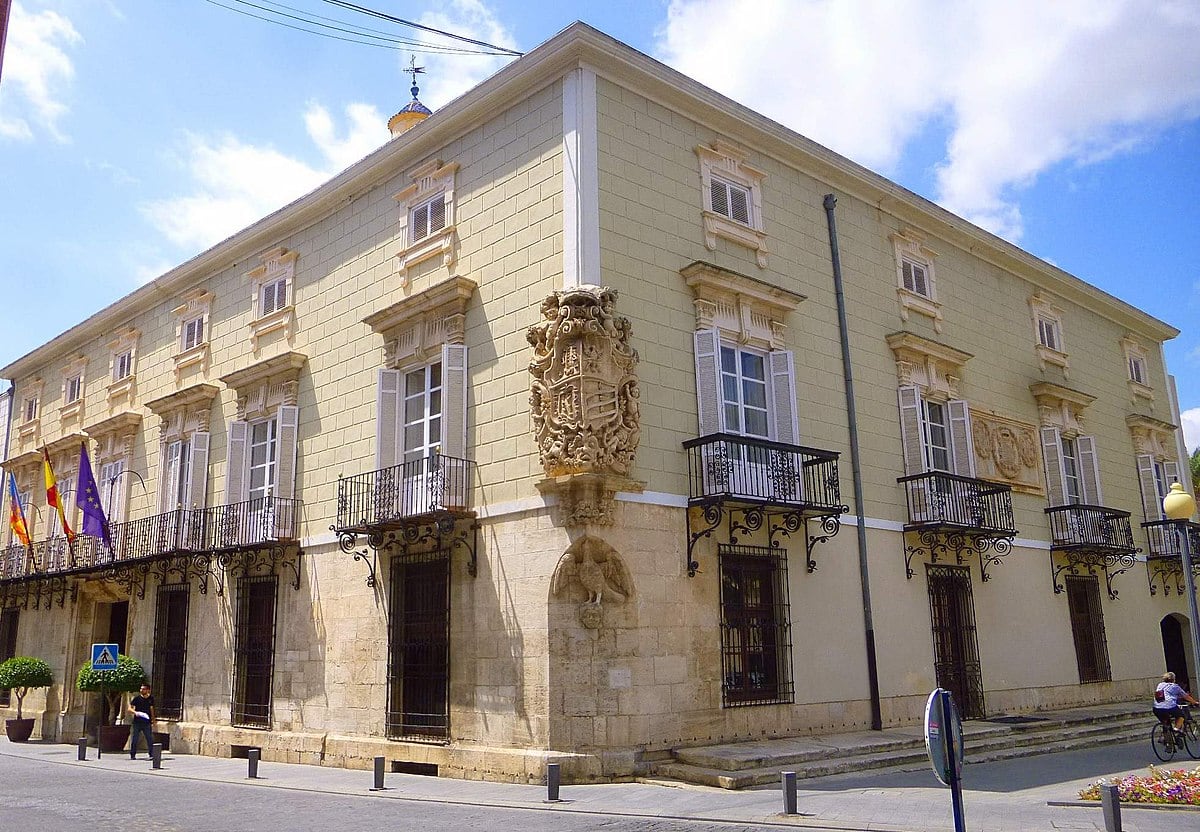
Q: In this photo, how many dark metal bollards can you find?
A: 7